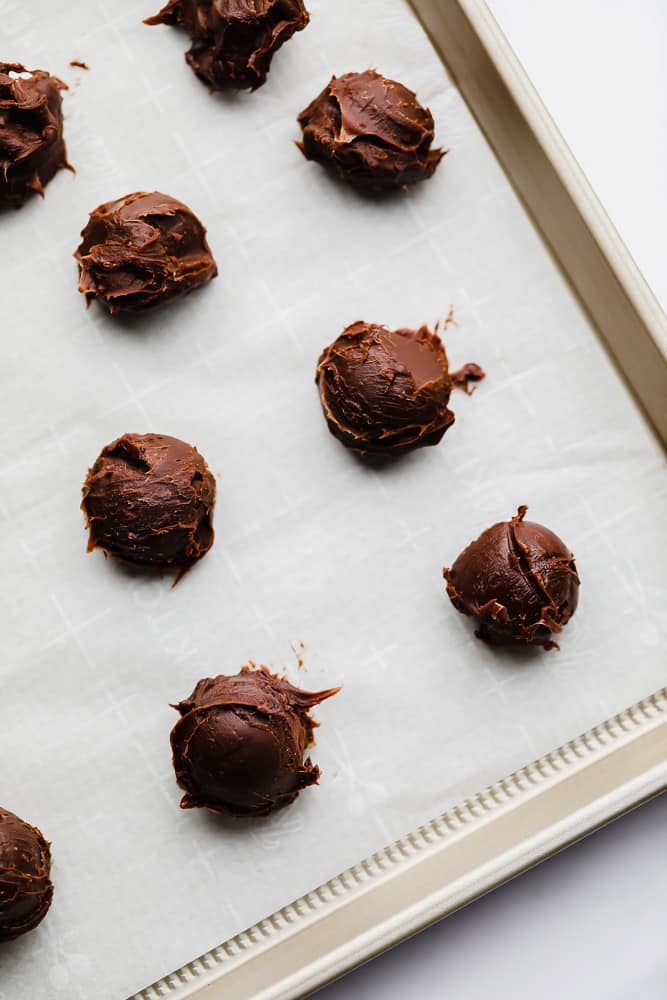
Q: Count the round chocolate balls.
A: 9